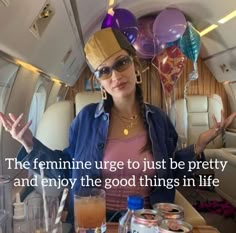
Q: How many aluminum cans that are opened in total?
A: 3